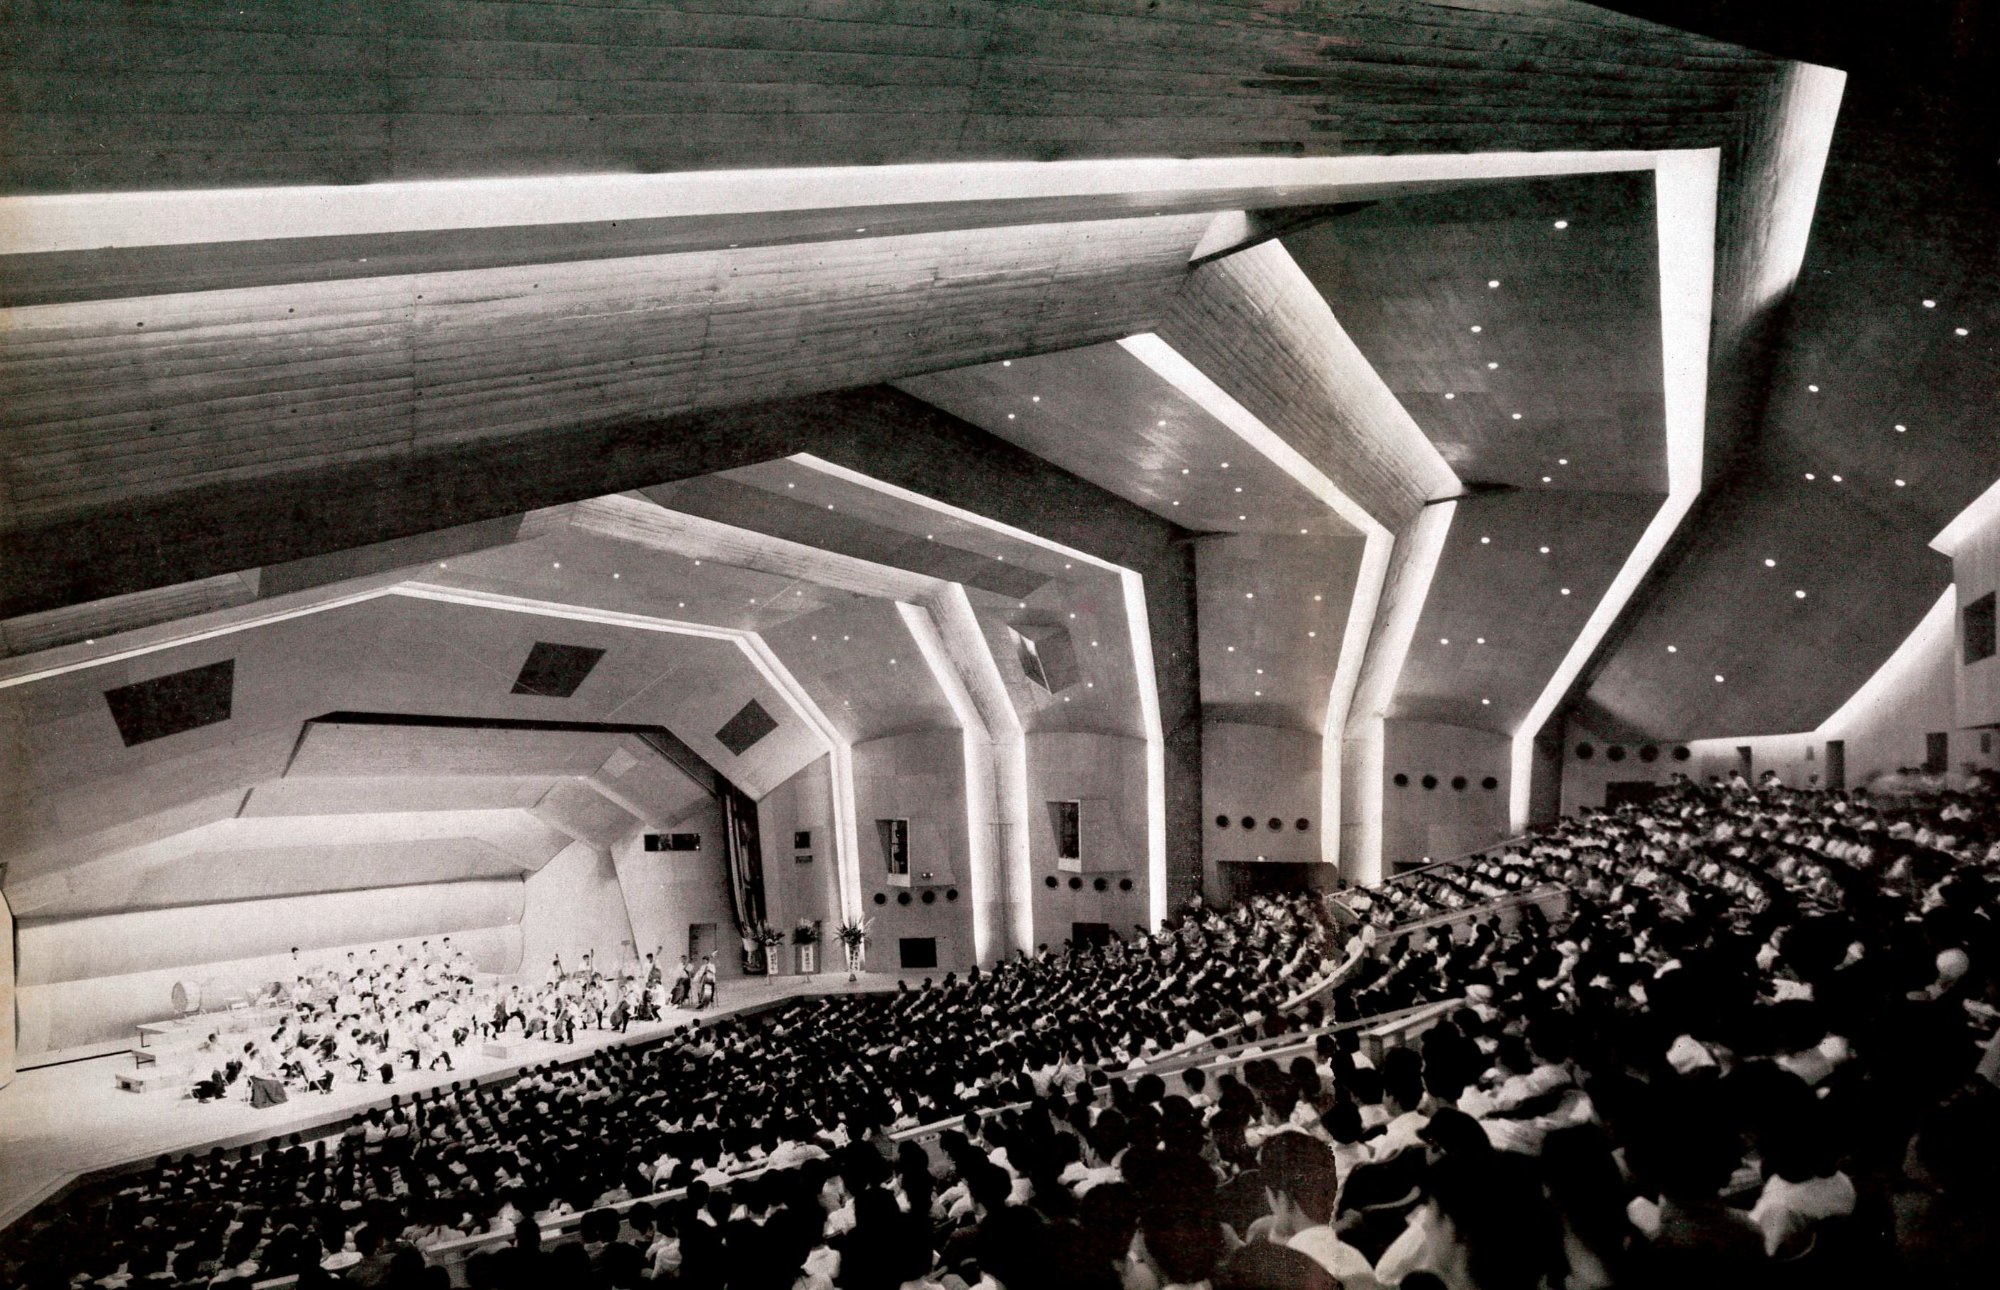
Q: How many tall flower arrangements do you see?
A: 3